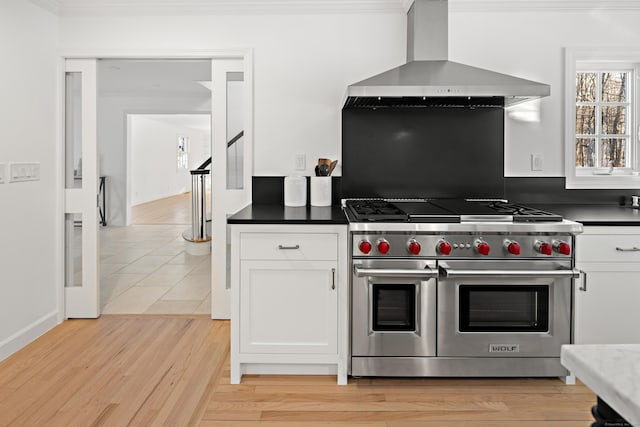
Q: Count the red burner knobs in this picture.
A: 8